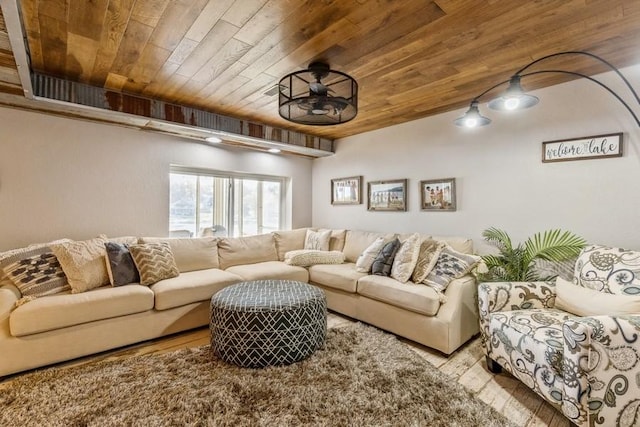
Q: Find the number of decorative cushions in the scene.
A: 12